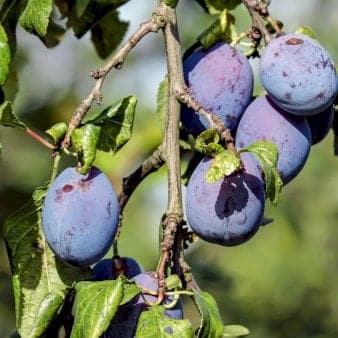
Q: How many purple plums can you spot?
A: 8